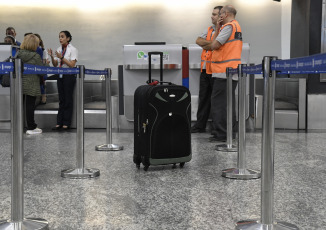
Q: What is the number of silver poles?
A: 6